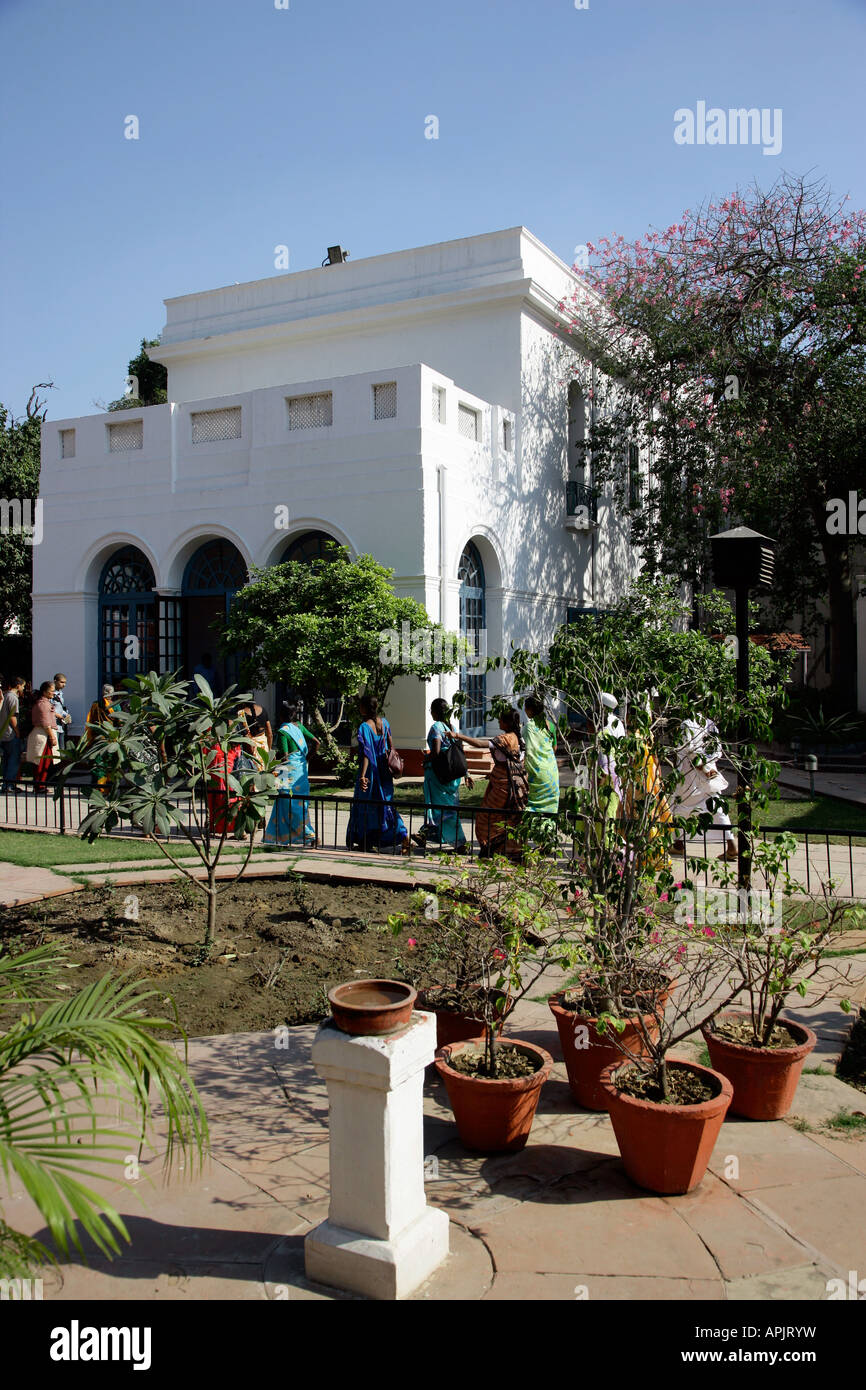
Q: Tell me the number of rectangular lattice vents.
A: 8